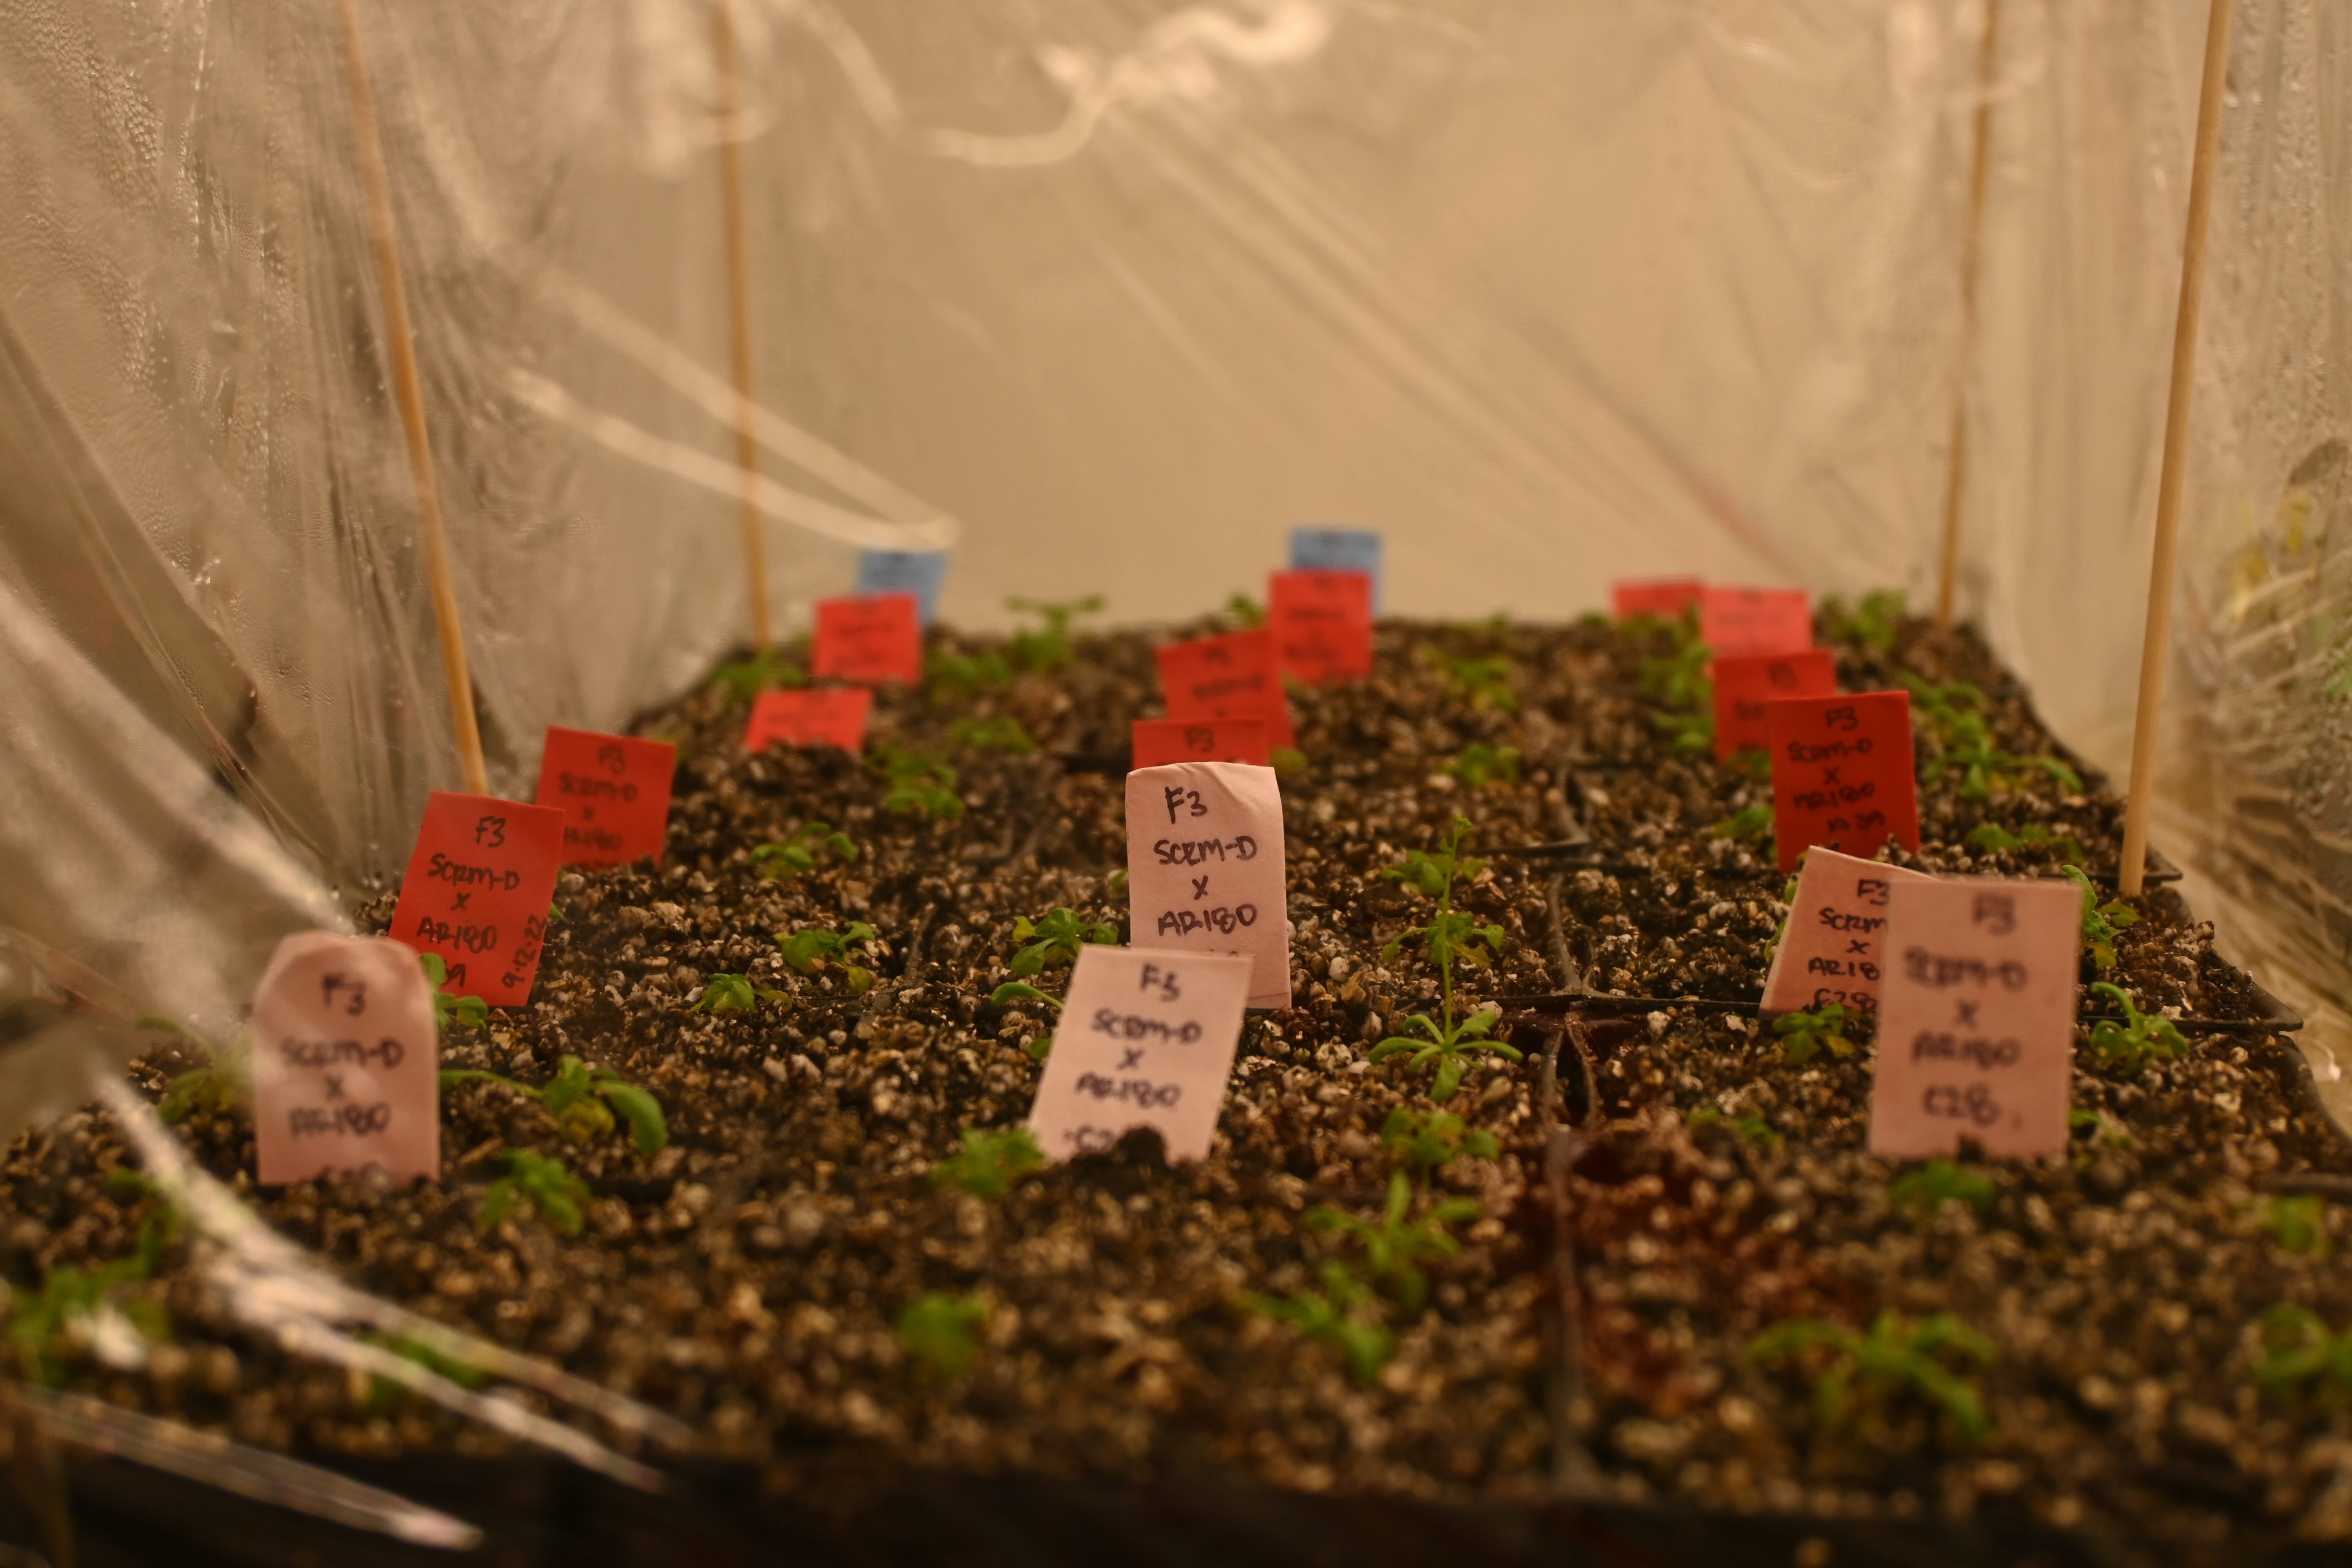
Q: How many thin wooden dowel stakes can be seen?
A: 4